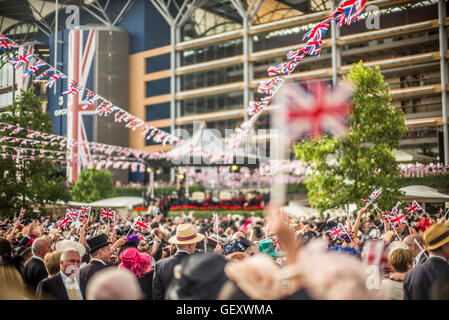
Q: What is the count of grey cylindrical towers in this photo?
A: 1